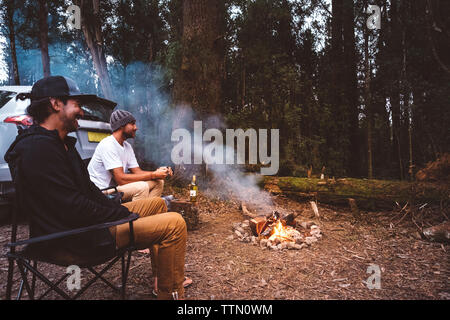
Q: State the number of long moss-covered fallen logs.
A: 1